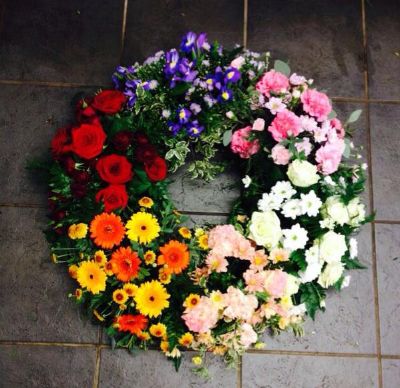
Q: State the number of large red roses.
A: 5